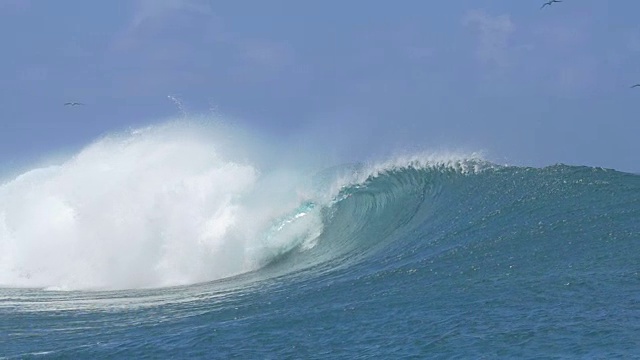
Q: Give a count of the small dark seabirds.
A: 3